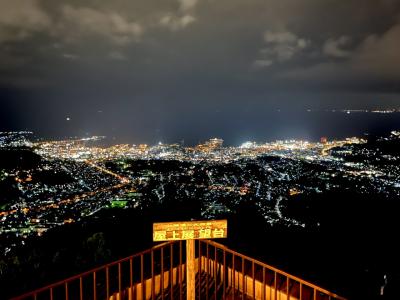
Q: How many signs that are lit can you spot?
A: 1